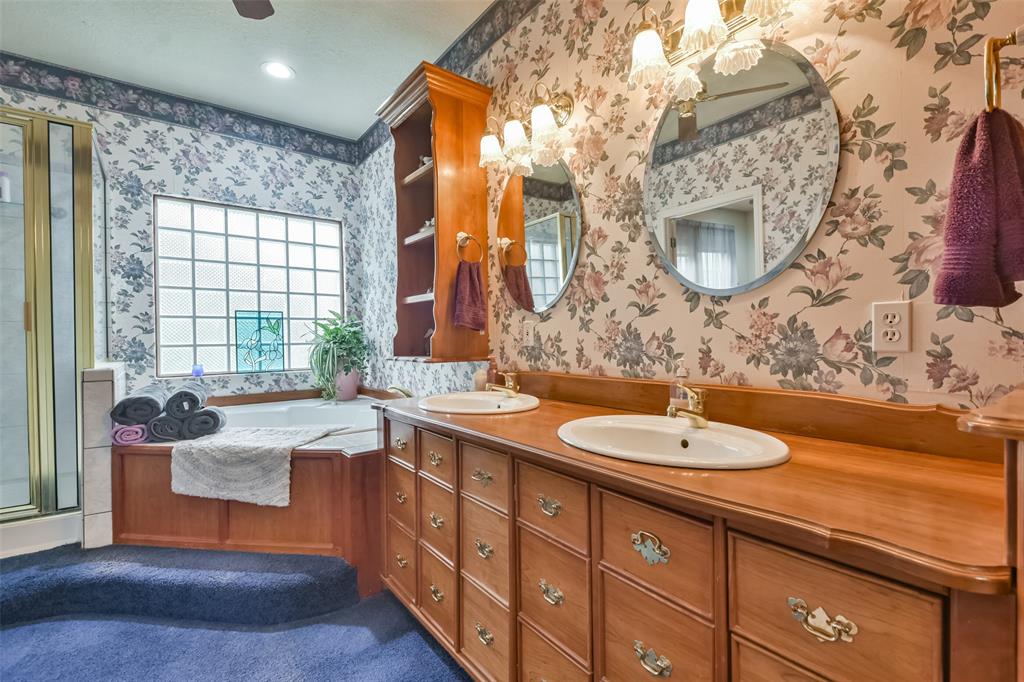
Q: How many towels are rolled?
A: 5